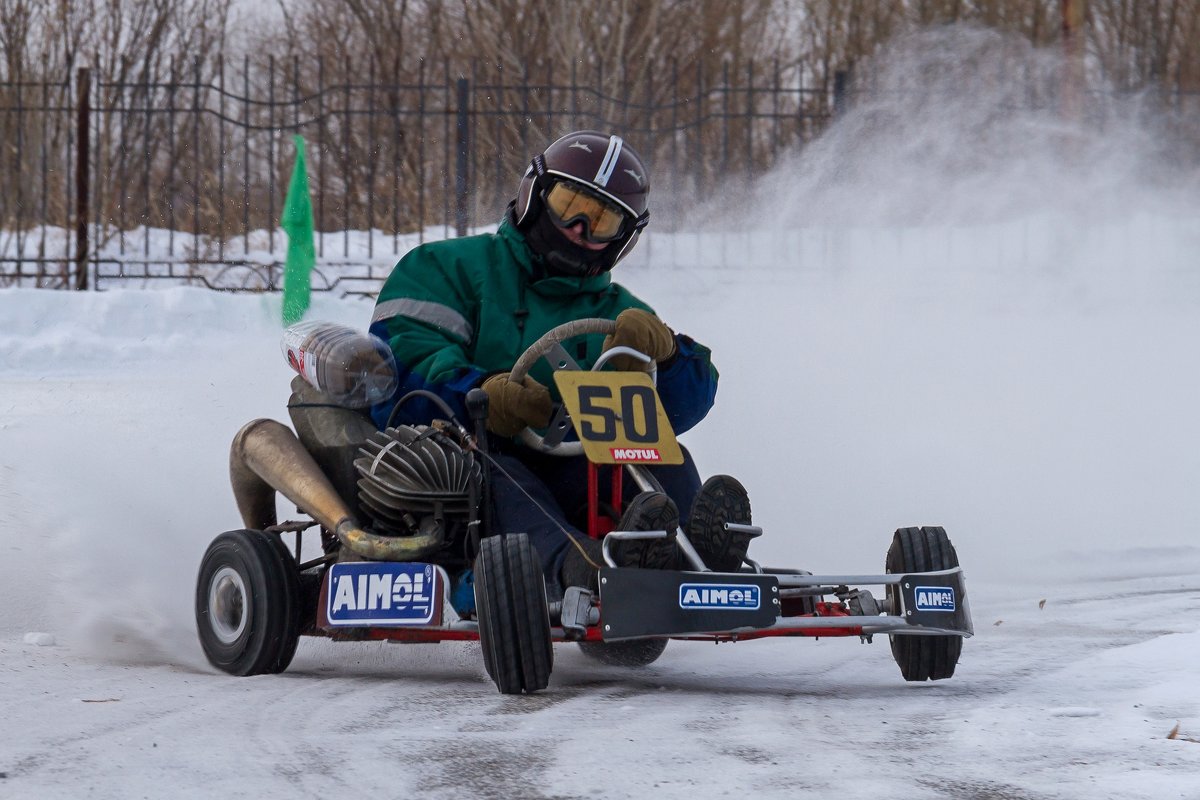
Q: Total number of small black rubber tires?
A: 4